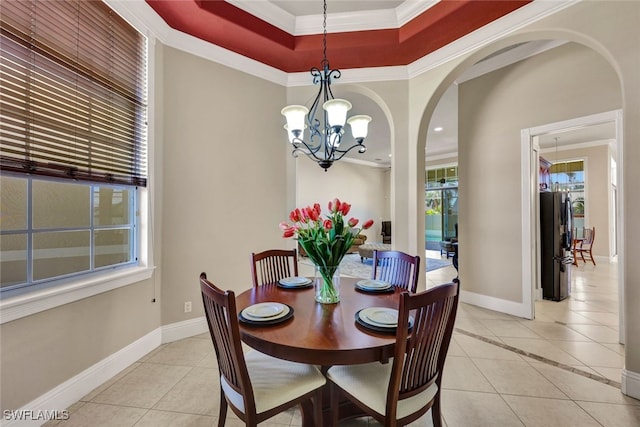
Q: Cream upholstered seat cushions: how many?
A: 2